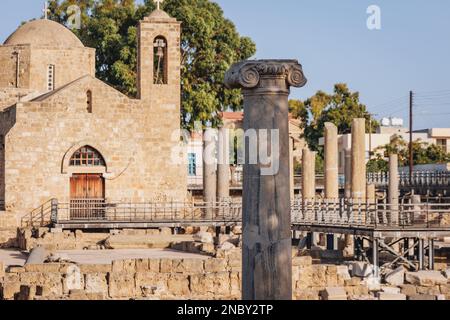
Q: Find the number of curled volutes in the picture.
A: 2